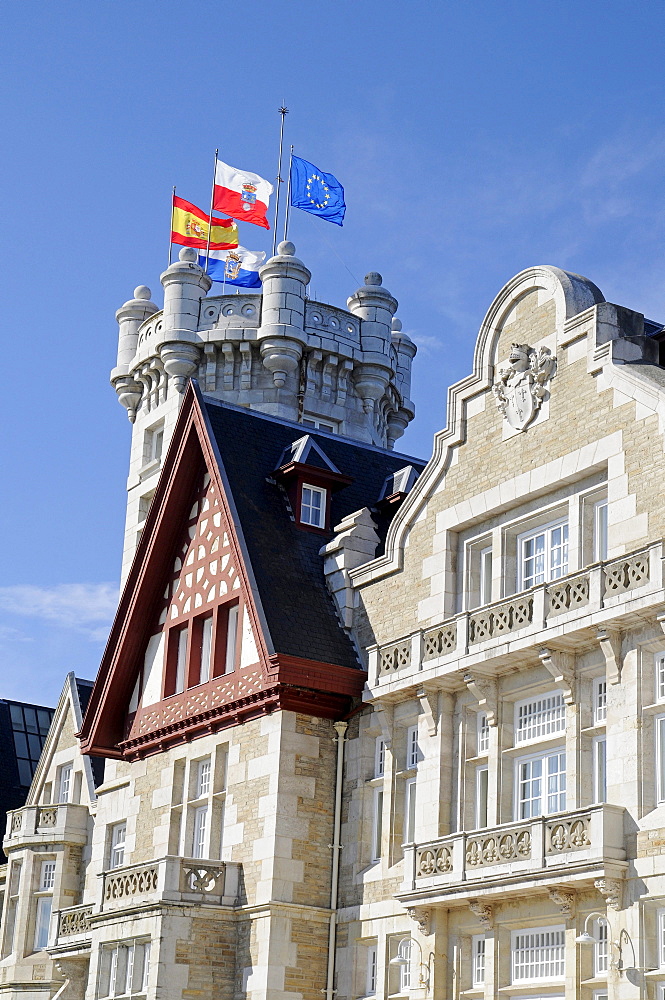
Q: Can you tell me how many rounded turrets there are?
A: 5